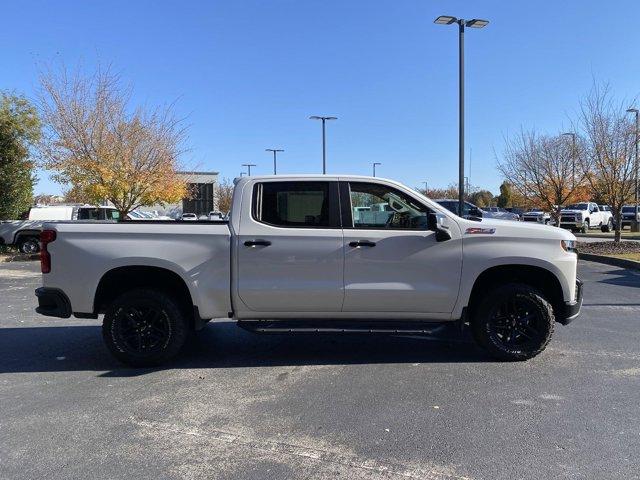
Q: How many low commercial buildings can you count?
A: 1